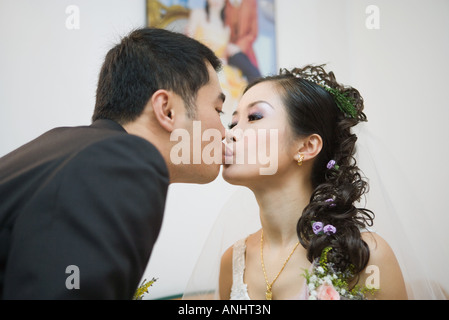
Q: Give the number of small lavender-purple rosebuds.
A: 4